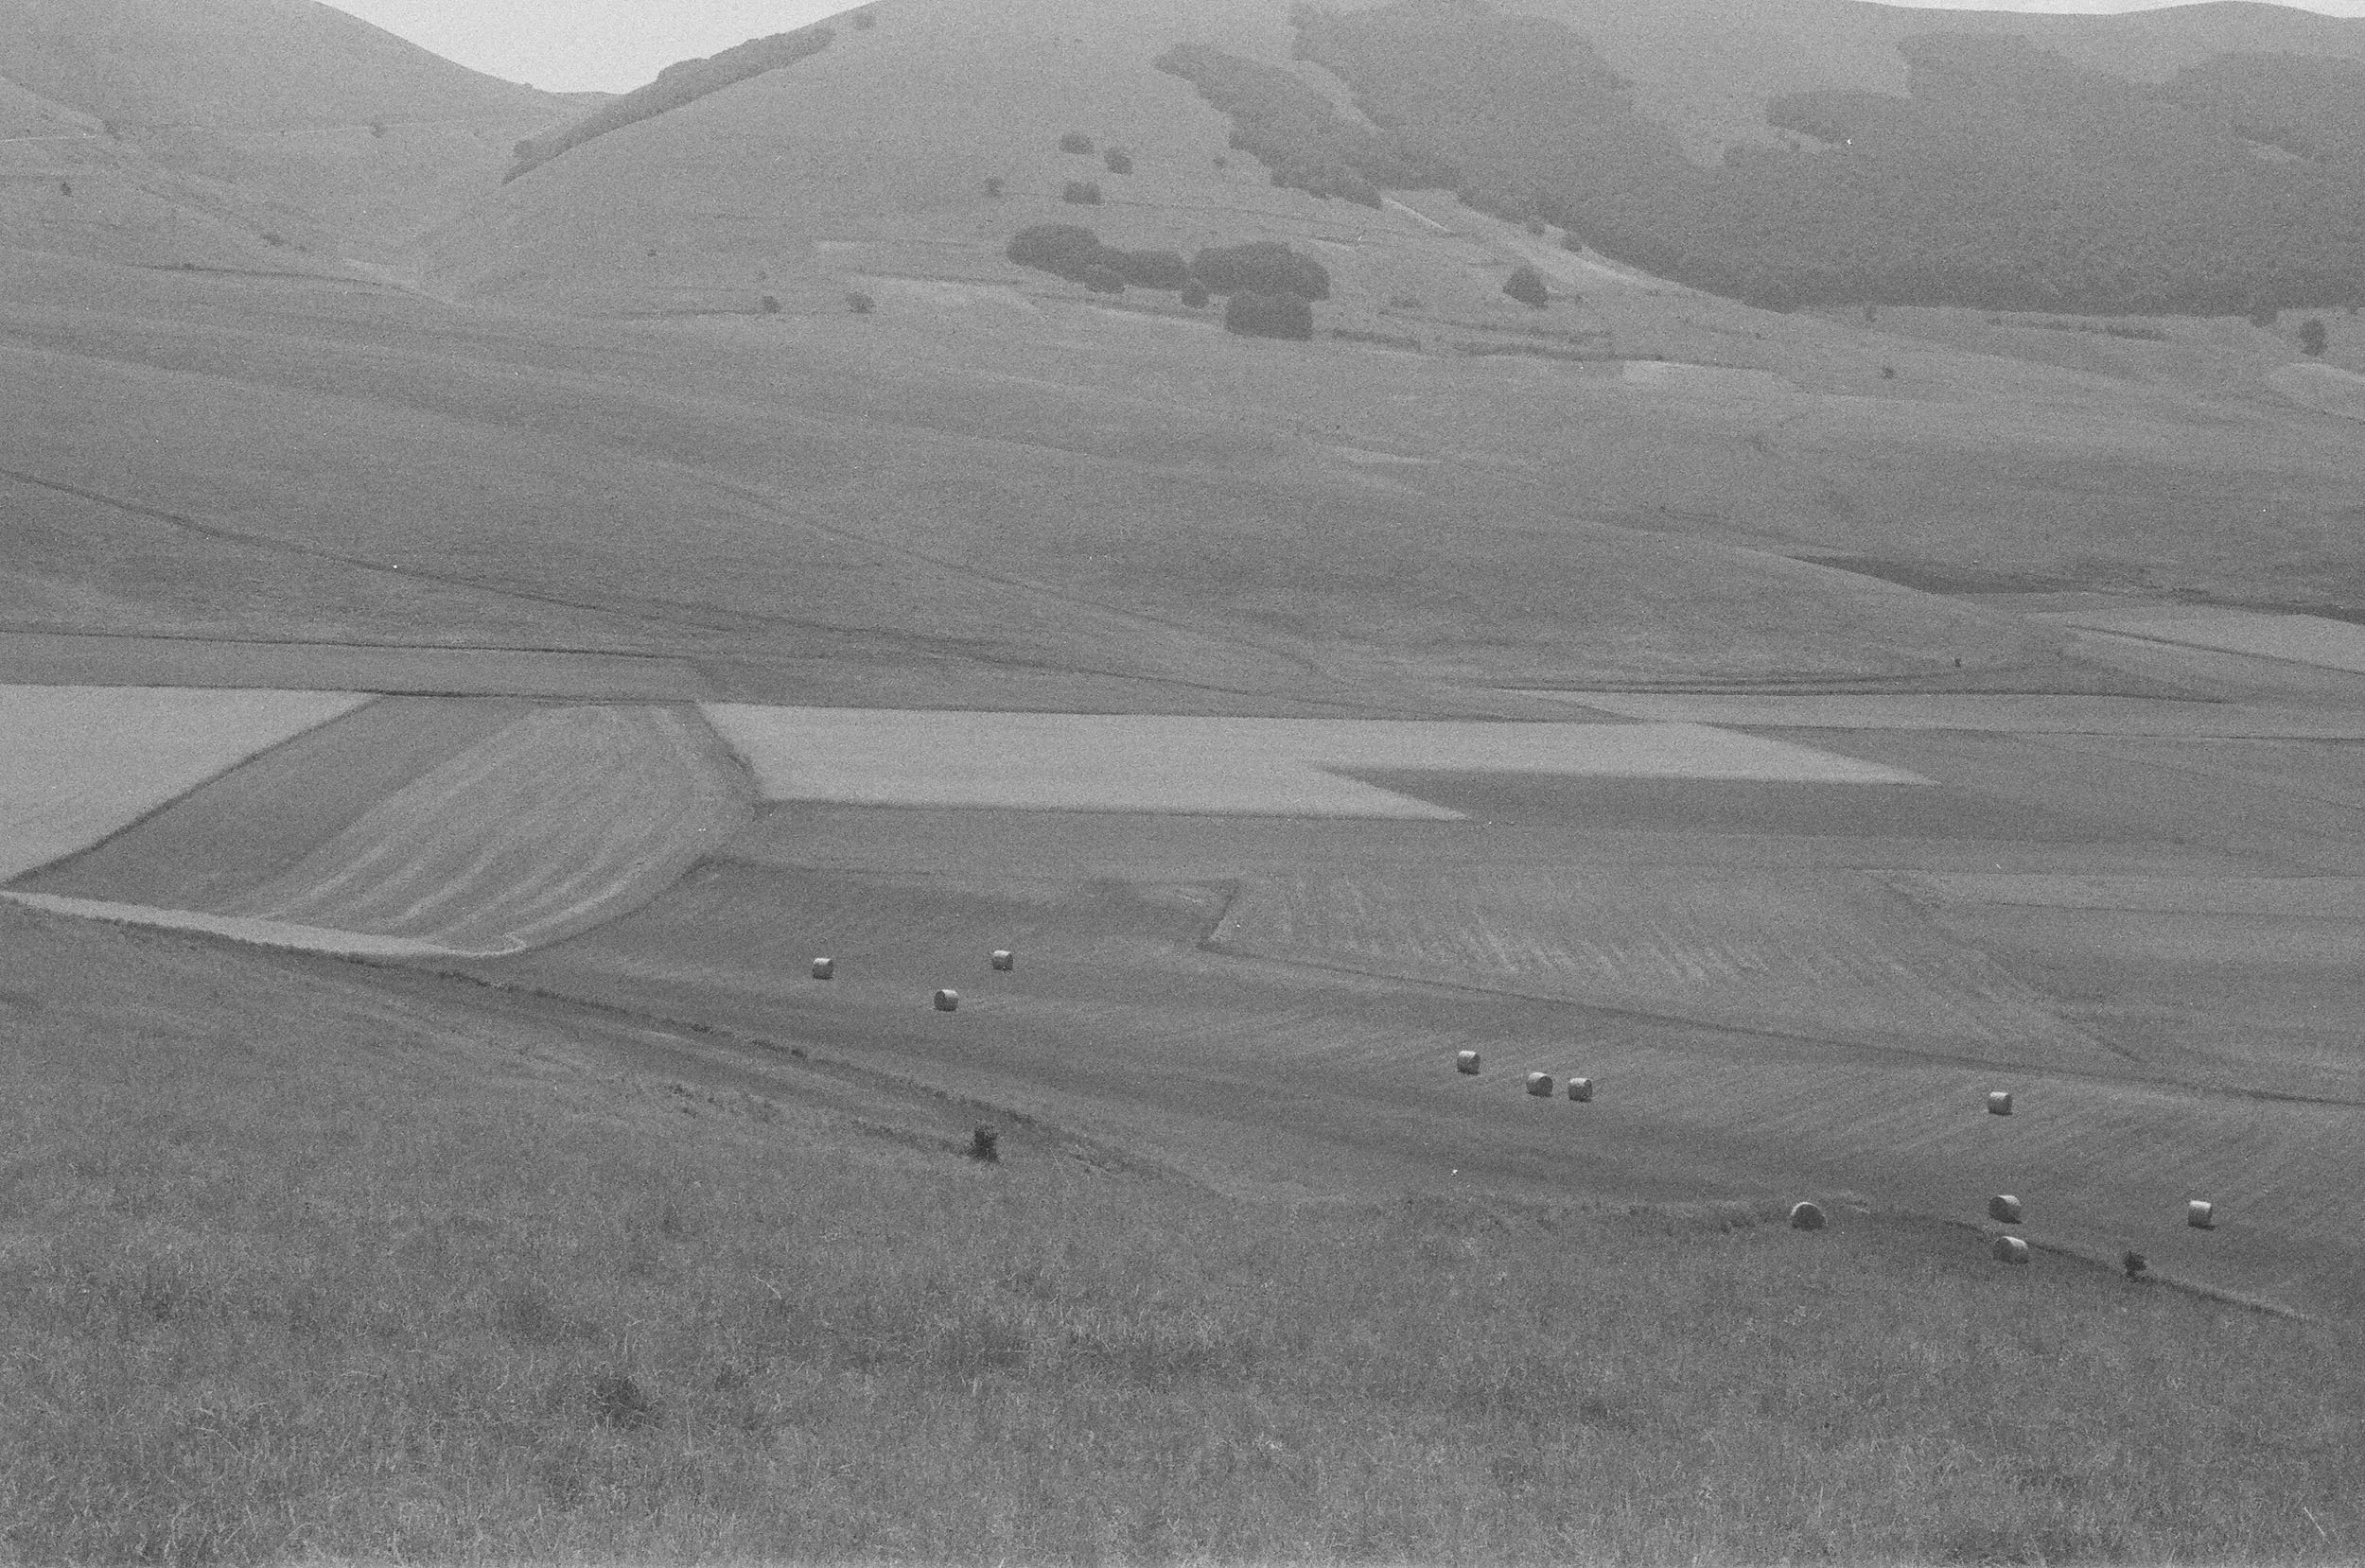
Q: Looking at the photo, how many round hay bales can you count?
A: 11